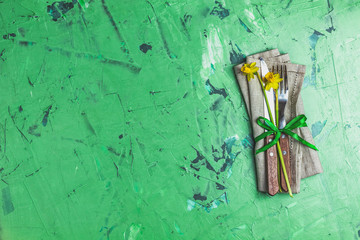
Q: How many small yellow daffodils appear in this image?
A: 2